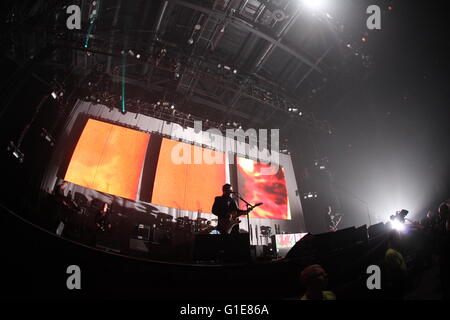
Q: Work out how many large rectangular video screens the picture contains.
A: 3